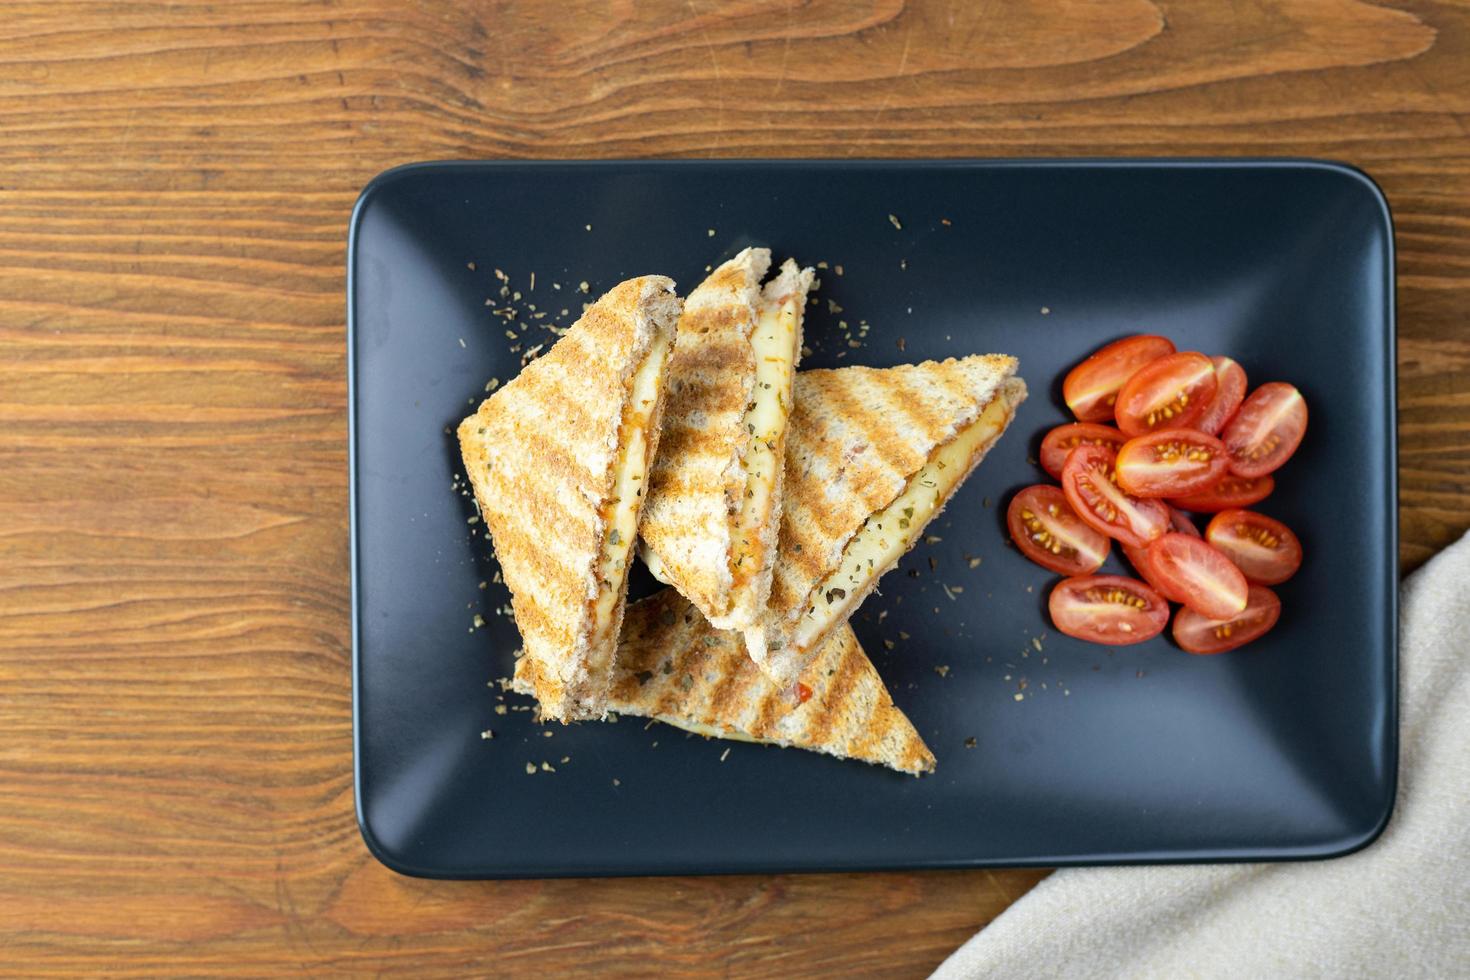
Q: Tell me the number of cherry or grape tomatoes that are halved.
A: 14